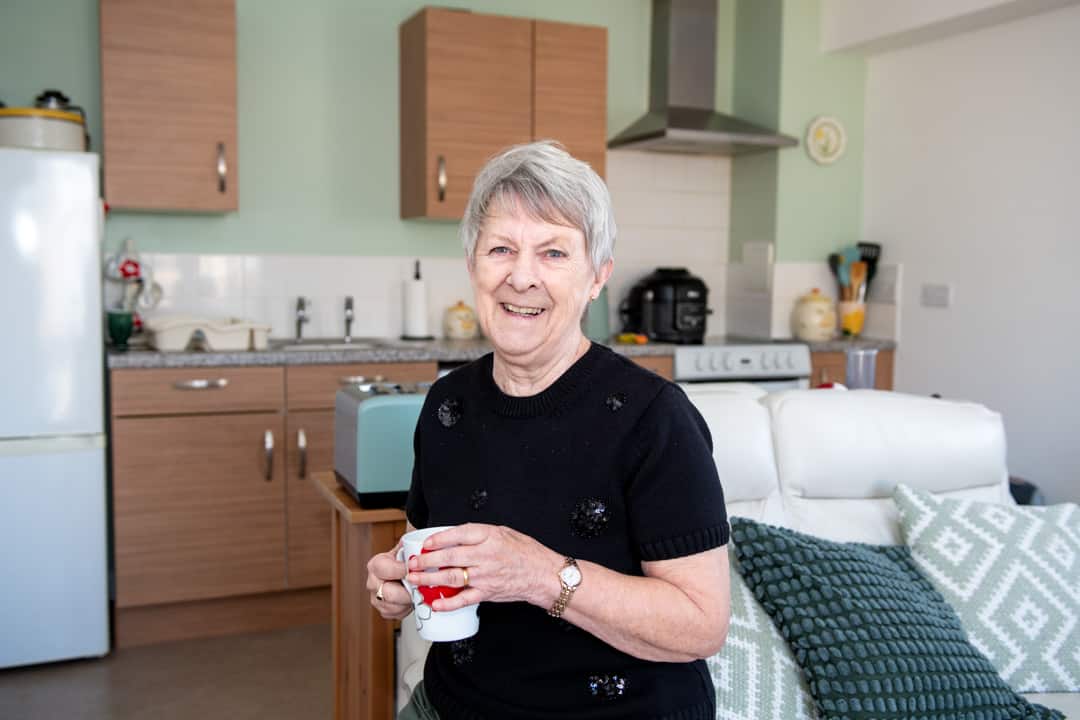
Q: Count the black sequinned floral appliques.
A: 6